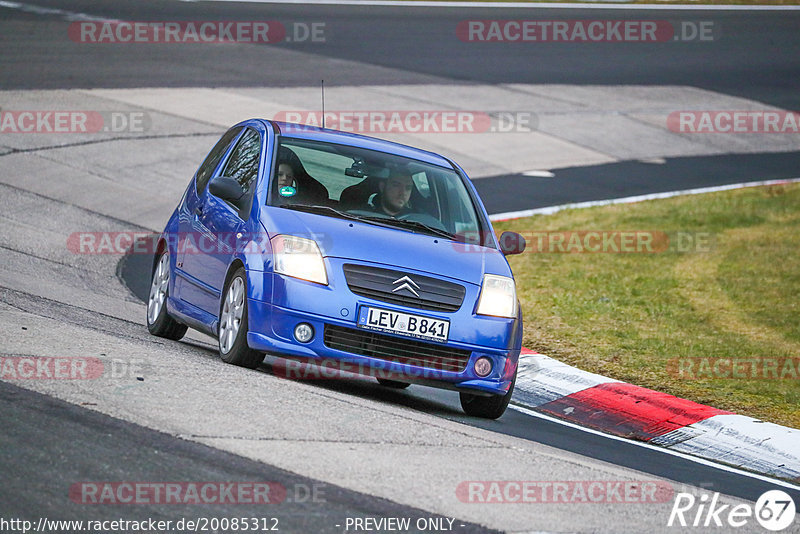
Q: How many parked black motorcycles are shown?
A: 0